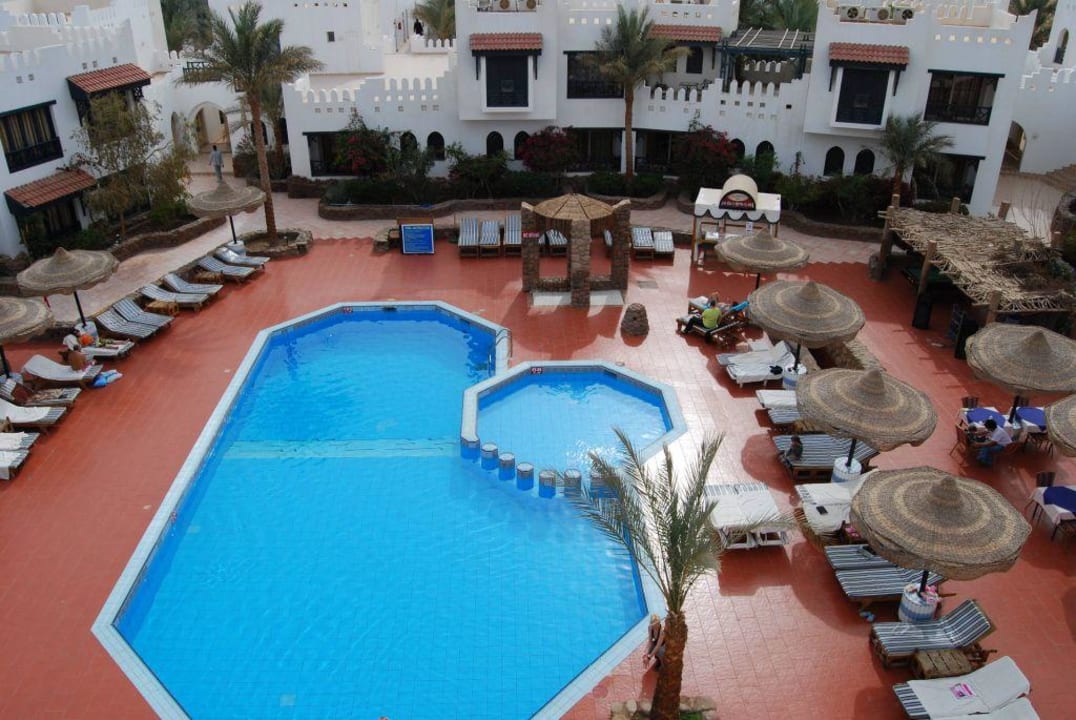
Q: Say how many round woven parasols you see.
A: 9